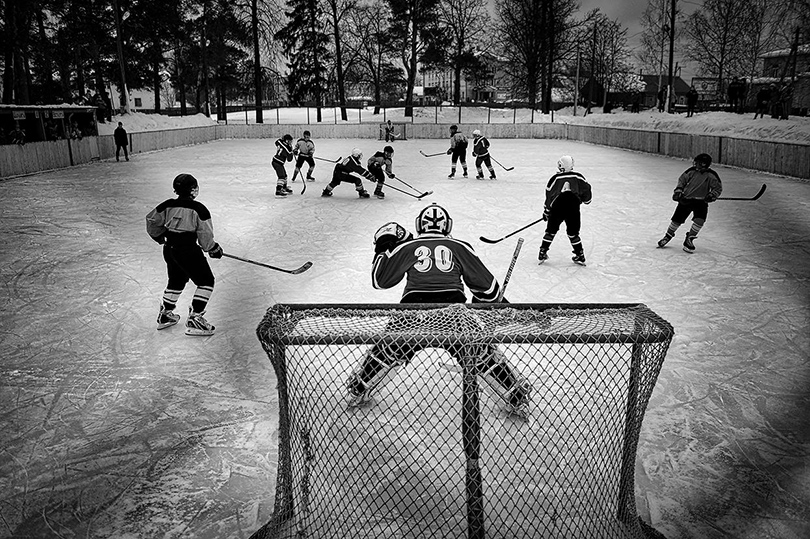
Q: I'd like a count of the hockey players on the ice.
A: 11